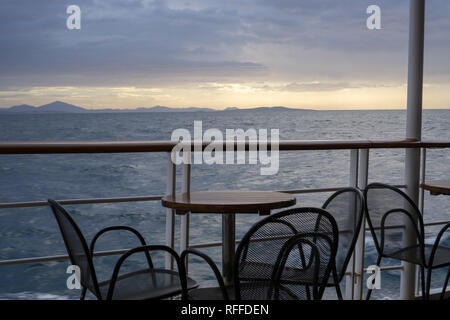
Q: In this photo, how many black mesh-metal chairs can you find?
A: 4